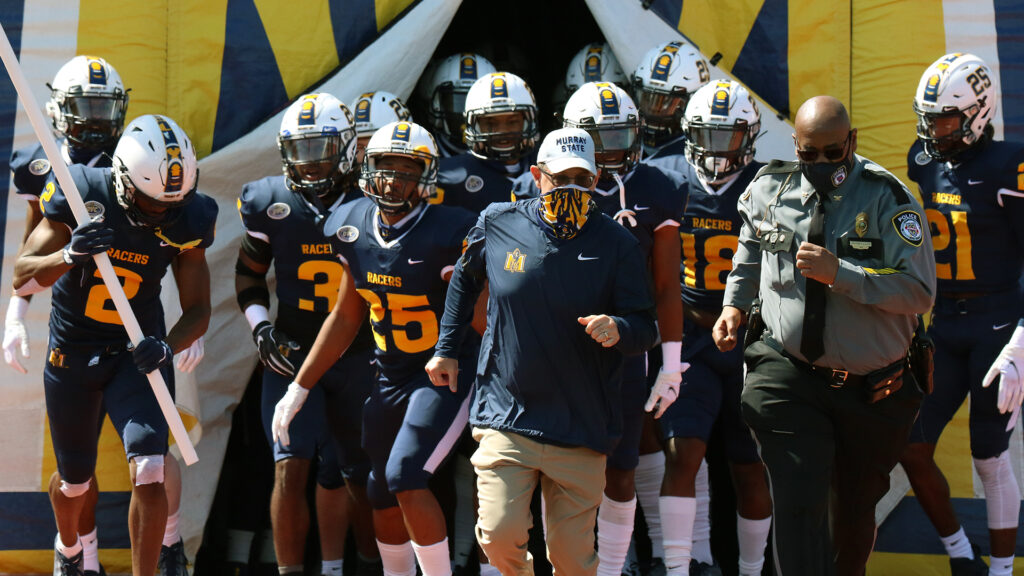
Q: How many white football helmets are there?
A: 12